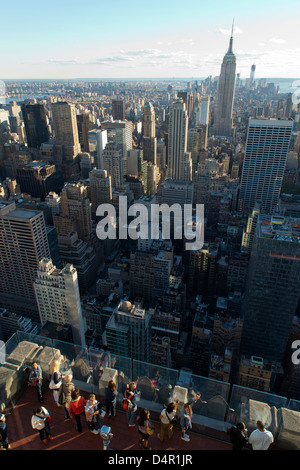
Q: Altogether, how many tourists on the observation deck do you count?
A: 14